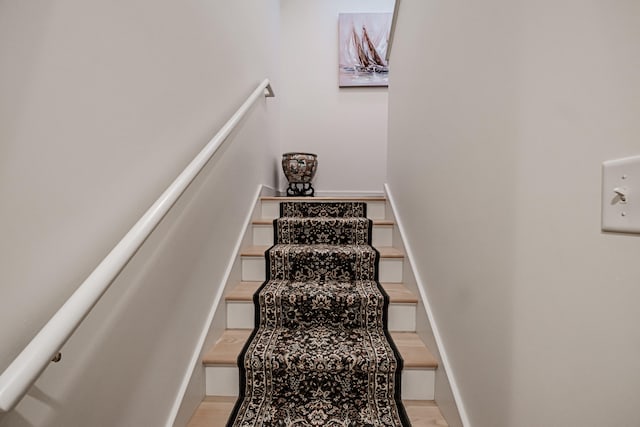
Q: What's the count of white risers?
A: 5